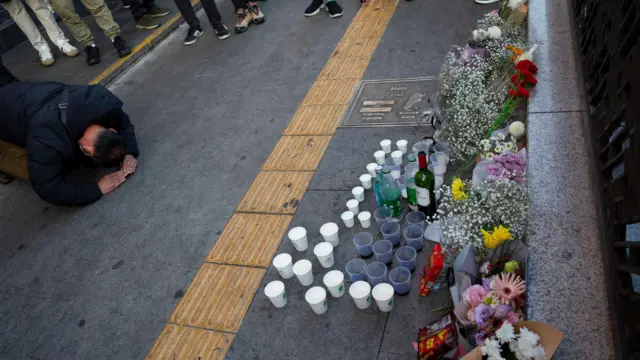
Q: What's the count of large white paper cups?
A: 10